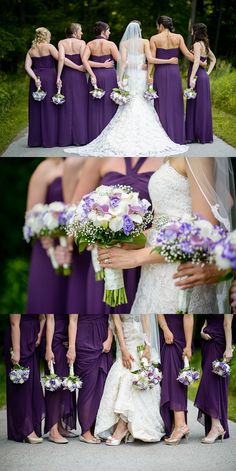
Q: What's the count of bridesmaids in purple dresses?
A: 5